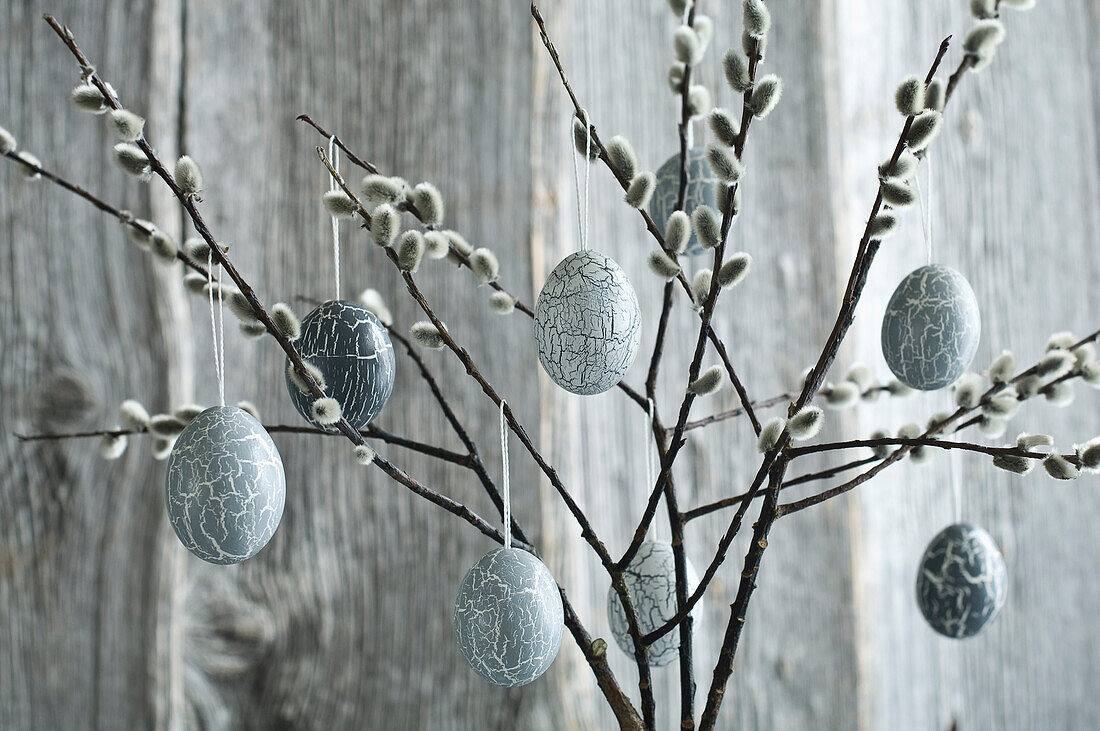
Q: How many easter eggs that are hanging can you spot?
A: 8